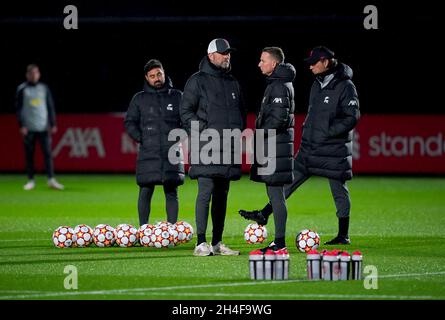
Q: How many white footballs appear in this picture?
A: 10